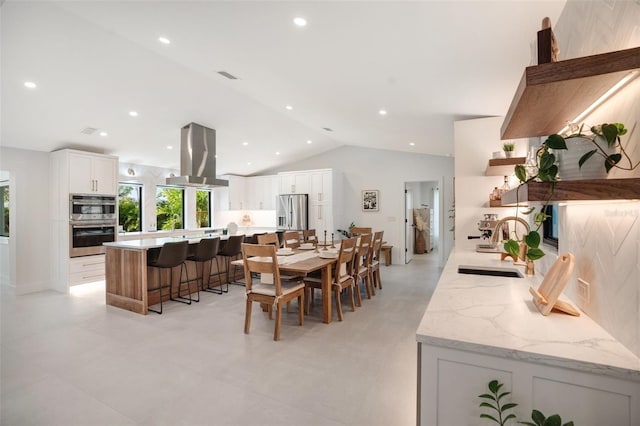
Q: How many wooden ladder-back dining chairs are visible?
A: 8